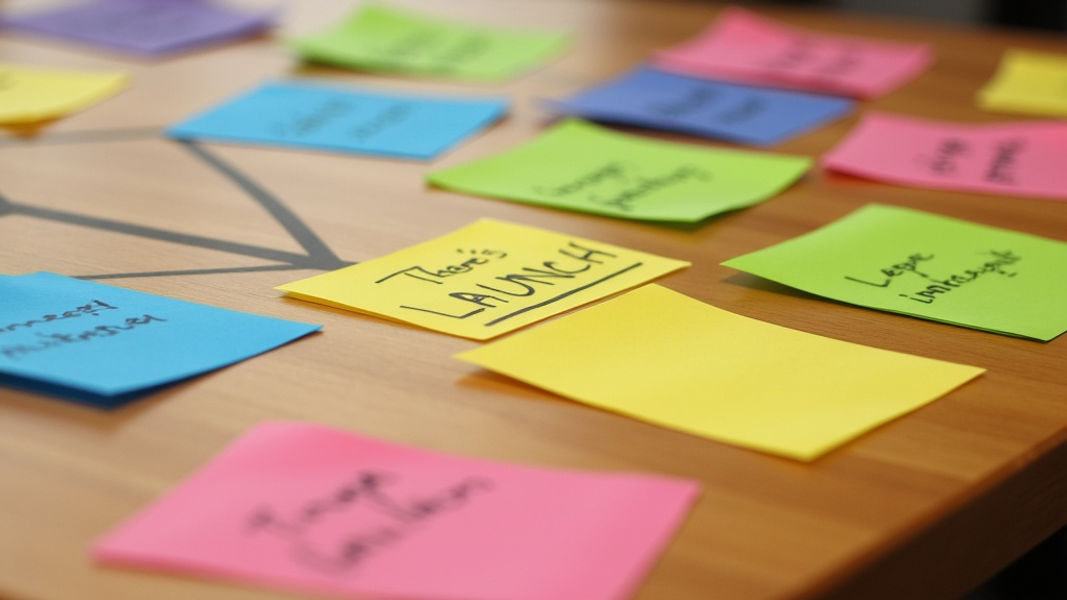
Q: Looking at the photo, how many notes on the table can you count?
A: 14